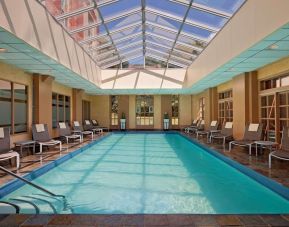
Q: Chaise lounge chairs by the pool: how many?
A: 12